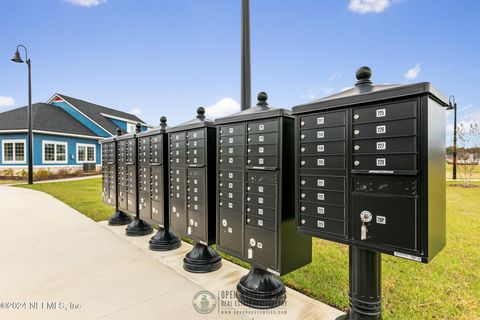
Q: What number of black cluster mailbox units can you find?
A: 6